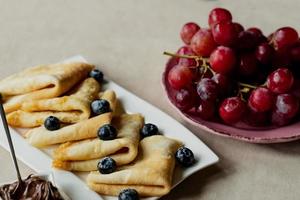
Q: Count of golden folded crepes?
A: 5